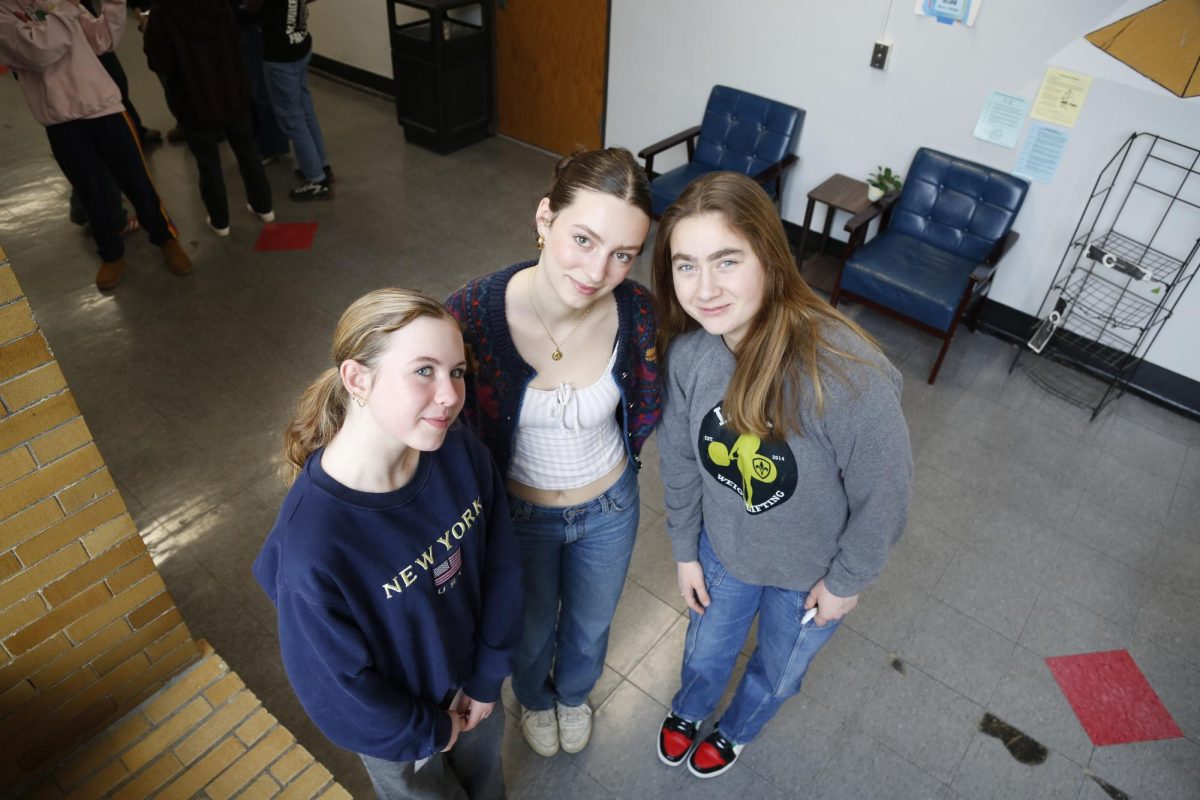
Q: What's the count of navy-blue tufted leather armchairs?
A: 2